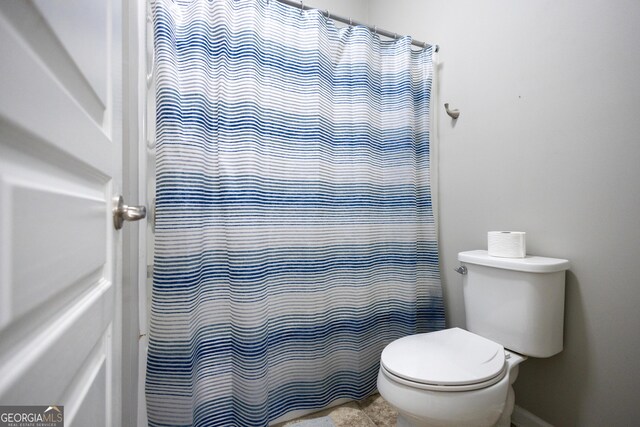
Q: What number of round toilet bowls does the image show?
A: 1